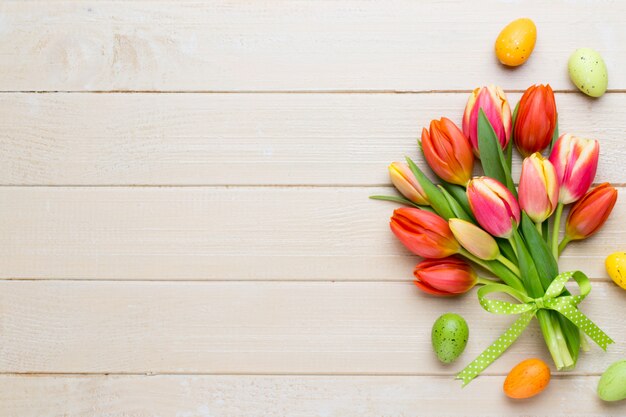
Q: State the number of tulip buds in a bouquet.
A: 11